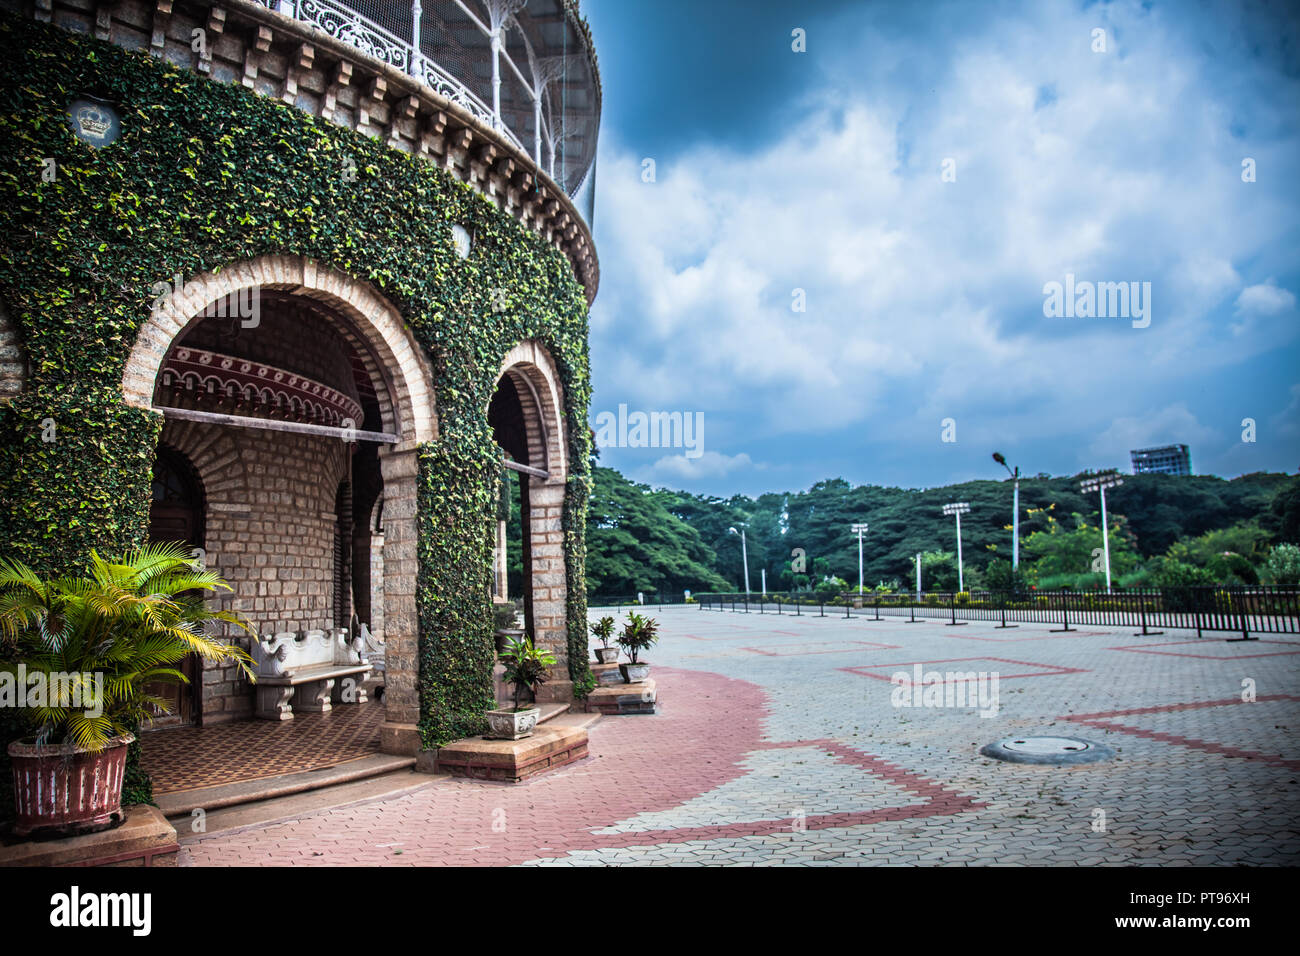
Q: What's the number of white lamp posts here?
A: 5